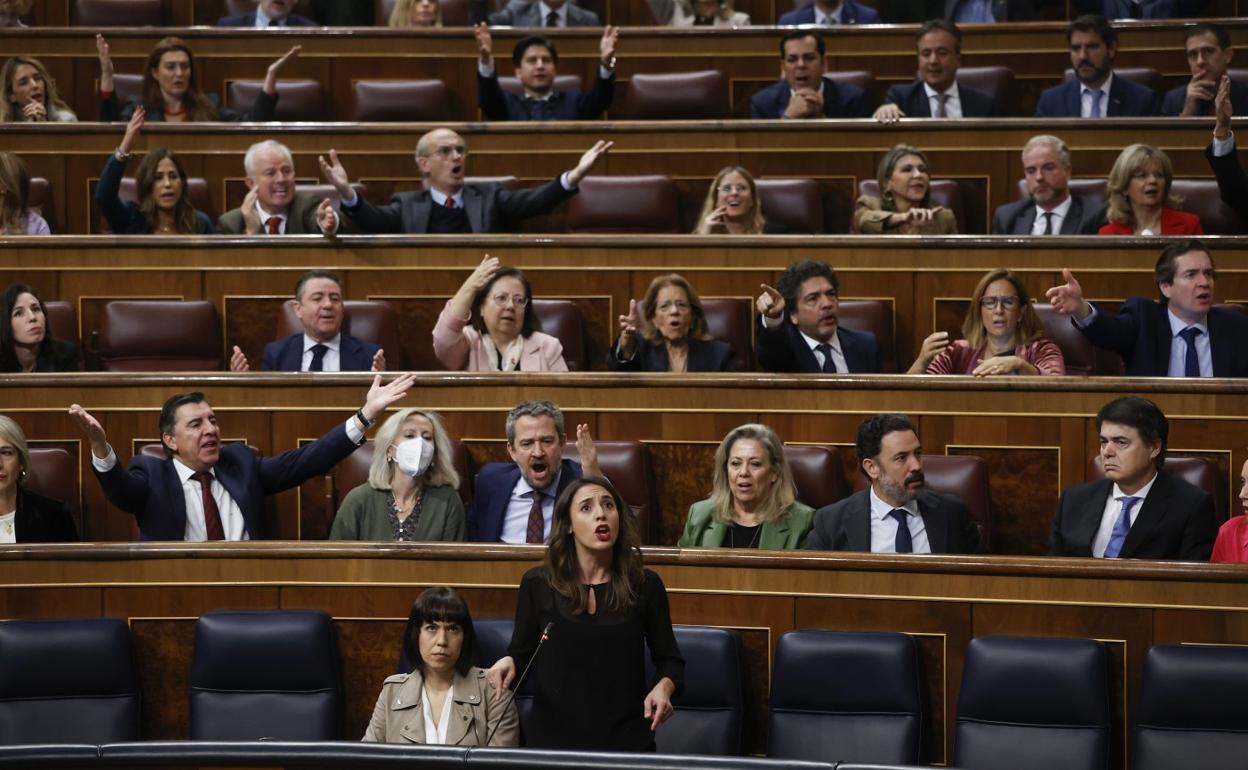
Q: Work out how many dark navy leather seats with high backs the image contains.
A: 7